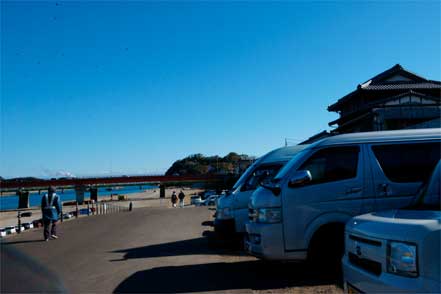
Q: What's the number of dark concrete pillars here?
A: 4